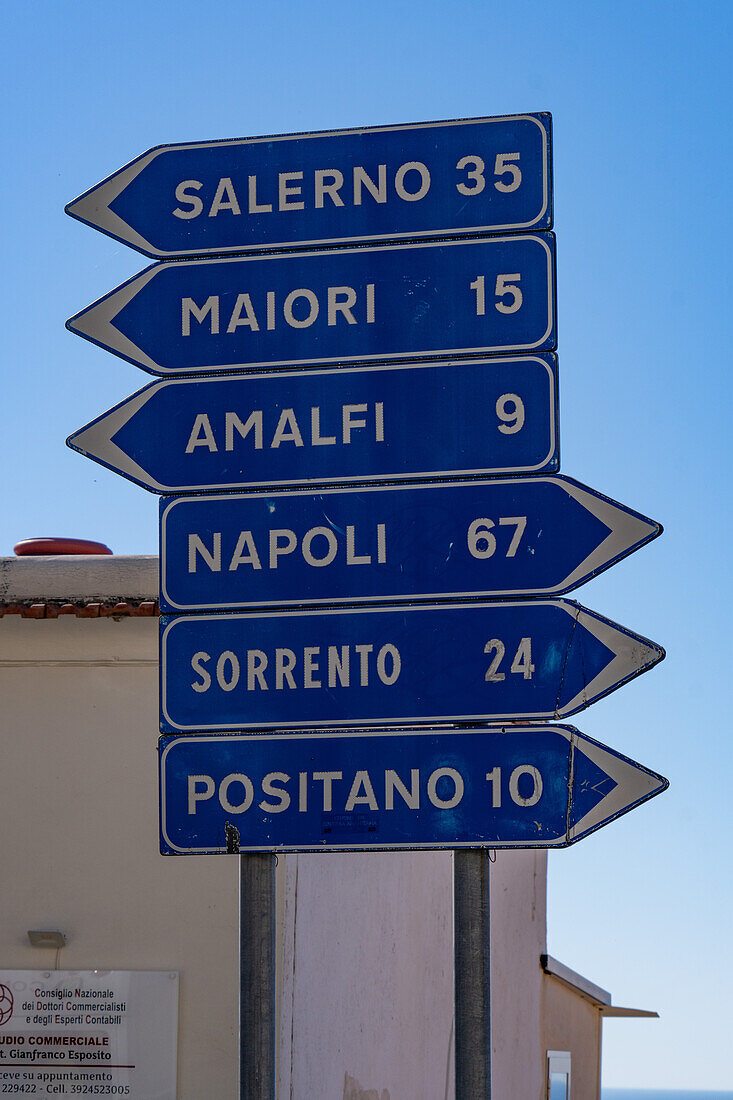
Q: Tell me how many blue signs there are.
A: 6